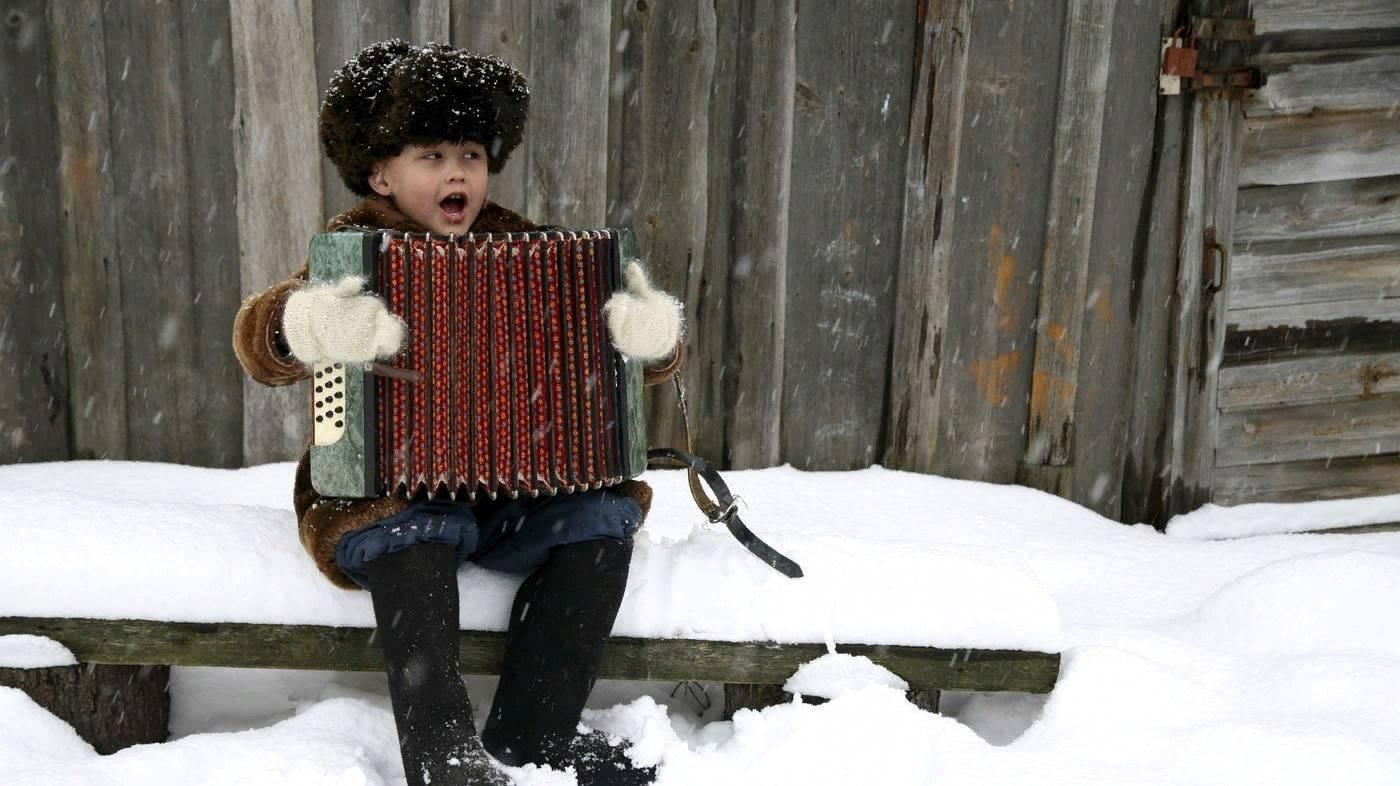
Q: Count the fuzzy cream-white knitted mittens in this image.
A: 2